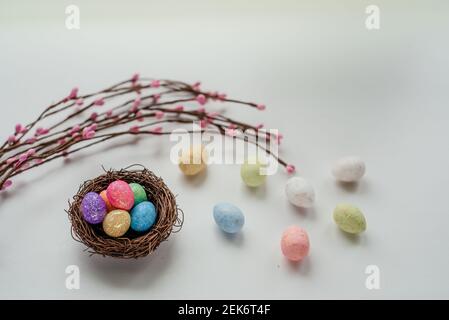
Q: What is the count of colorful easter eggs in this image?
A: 13